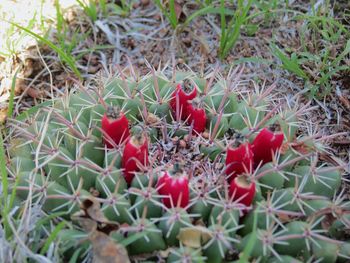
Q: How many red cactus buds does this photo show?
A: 8